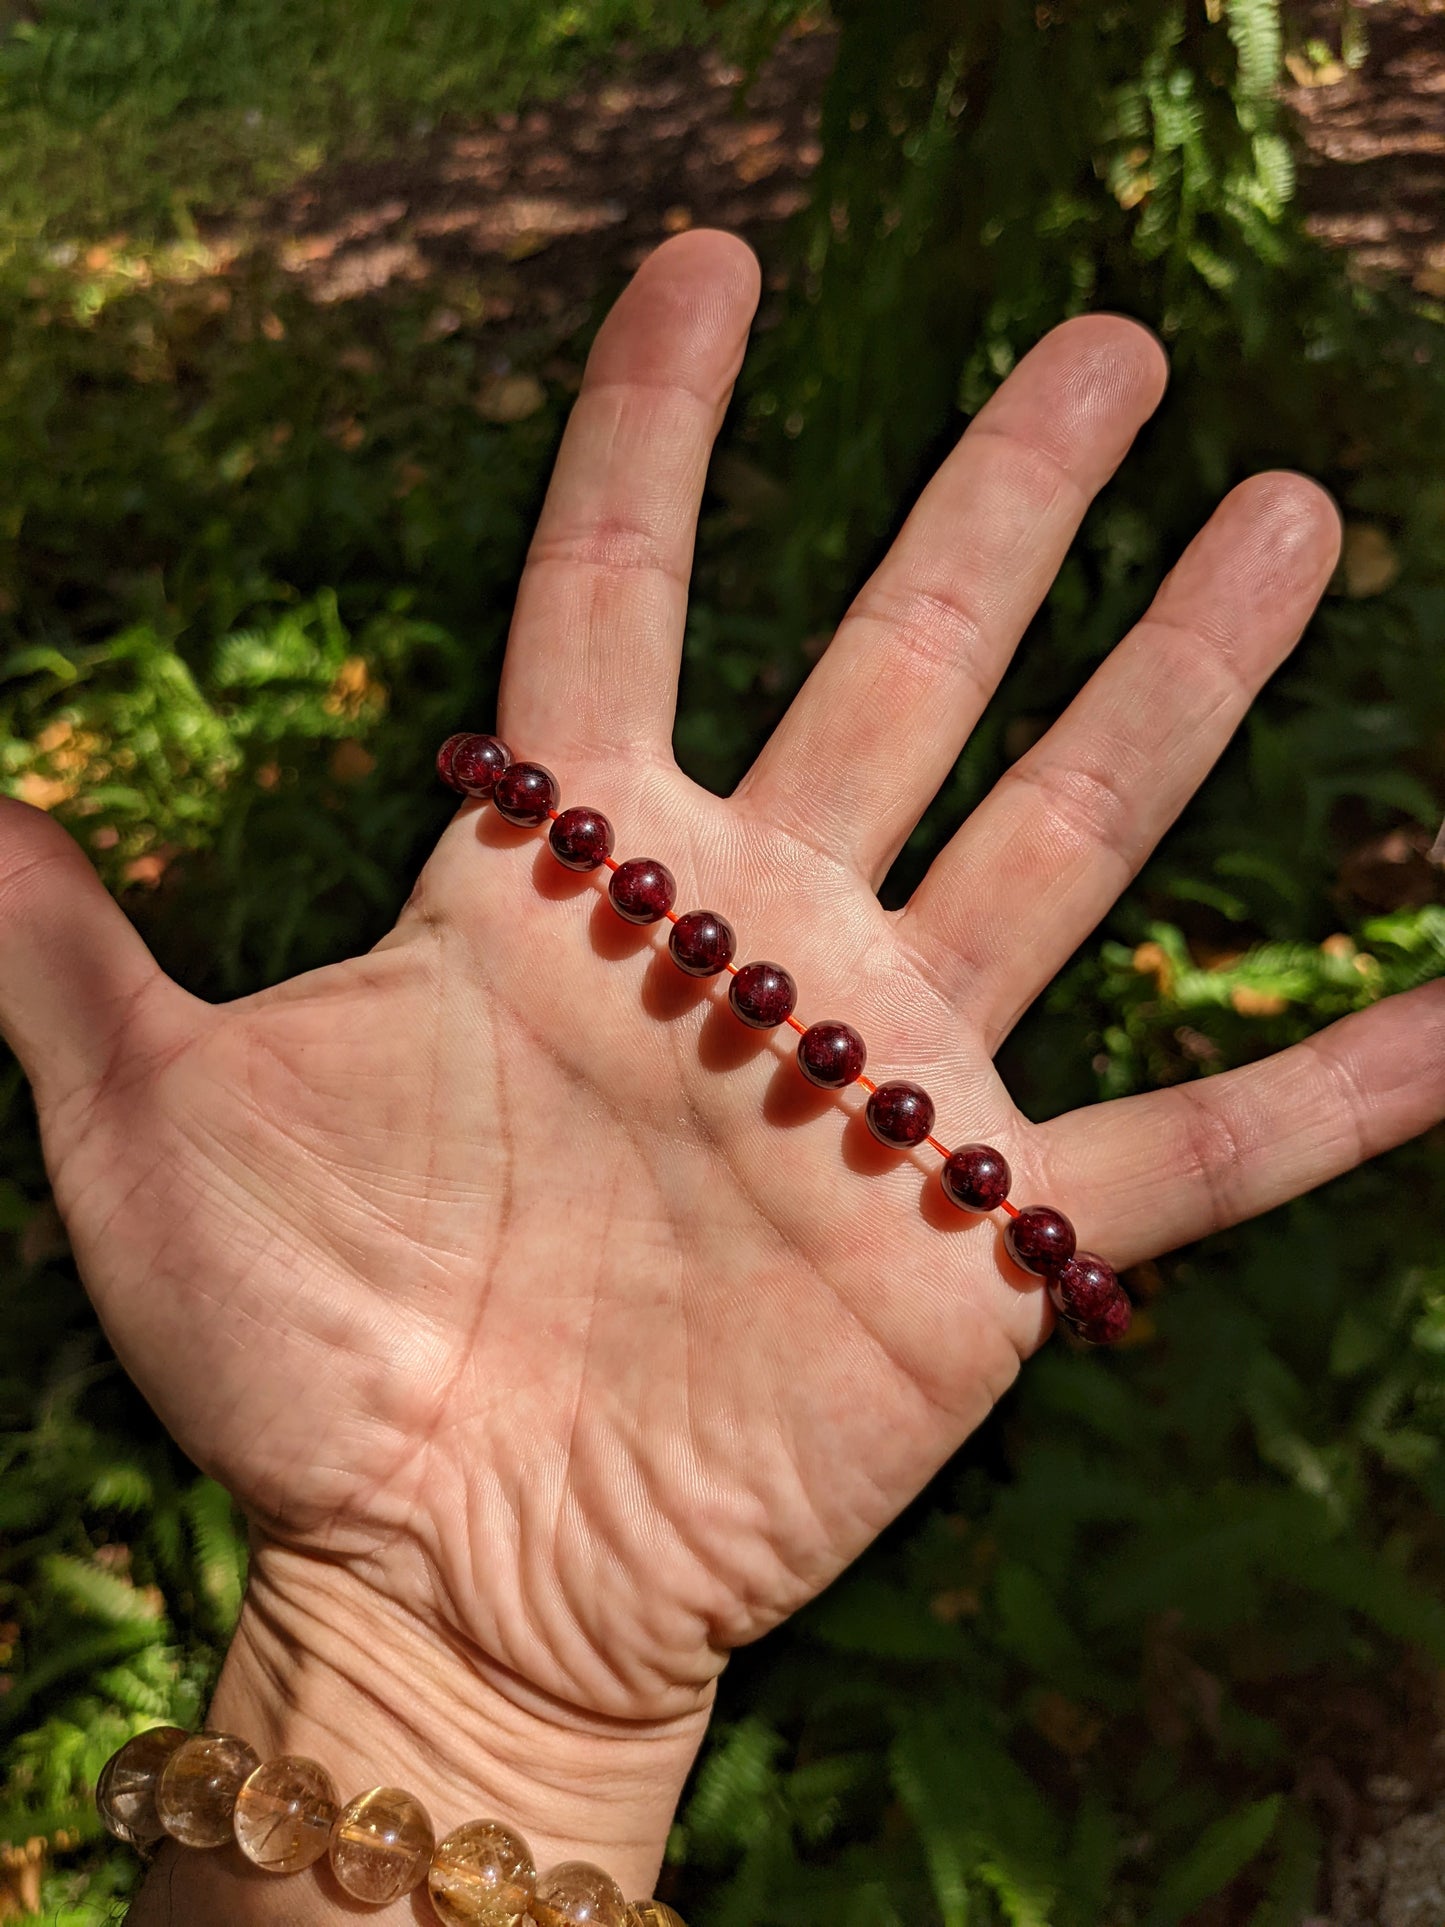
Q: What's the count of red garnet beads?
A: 13